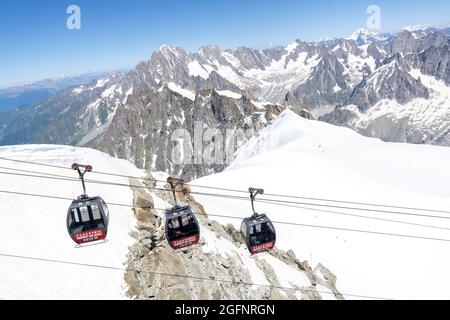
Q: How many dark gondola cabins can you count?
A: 3